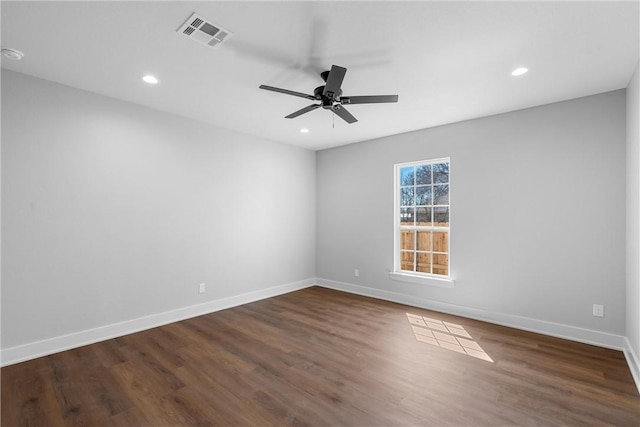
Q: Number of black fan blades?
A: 5